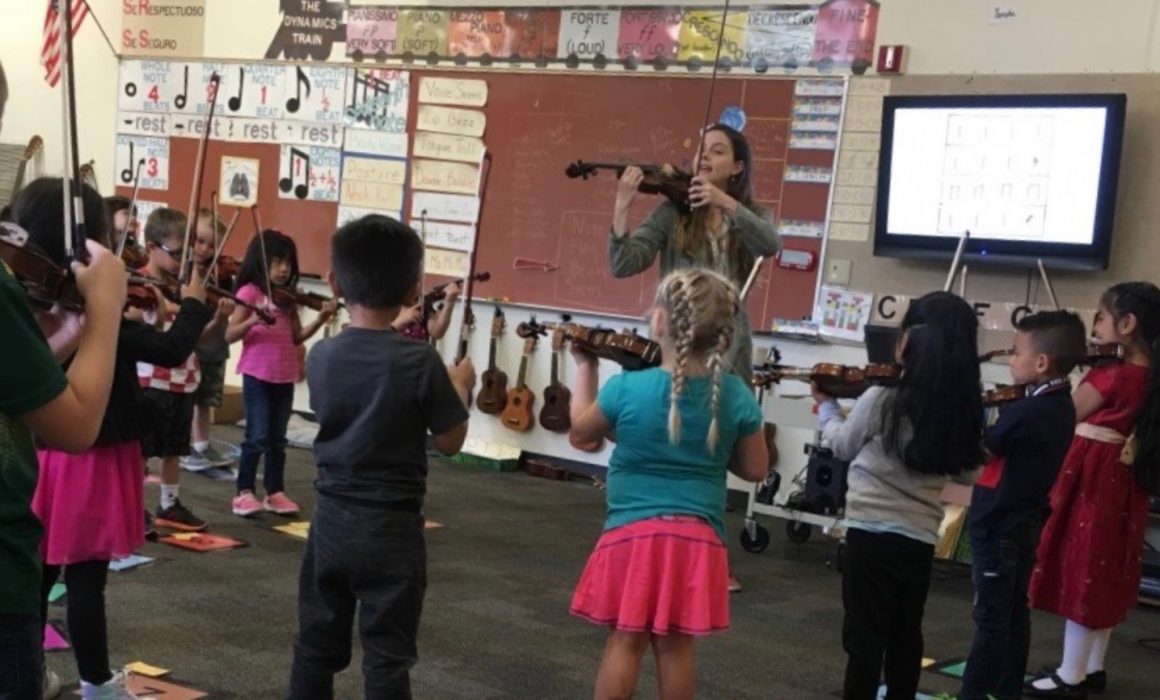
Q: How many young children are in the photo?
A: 12